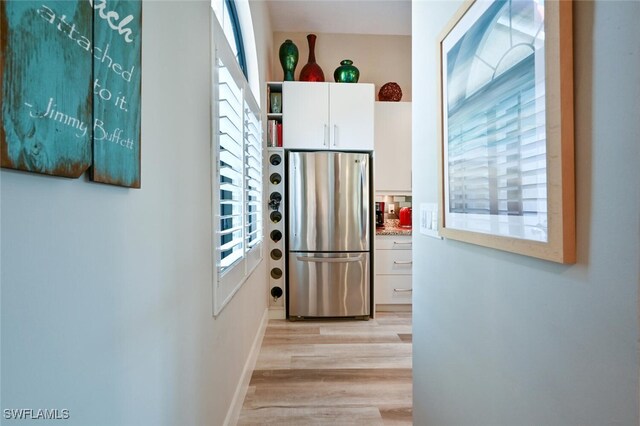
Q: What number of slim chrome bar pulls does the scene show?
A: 5